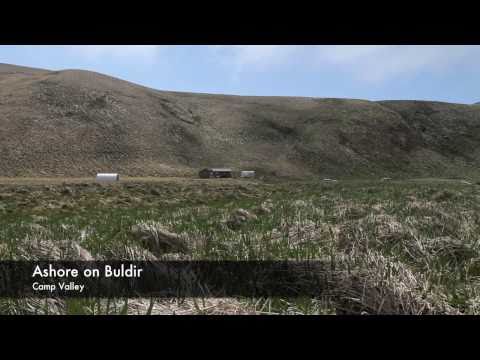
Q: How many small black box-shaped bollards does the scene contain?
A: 0